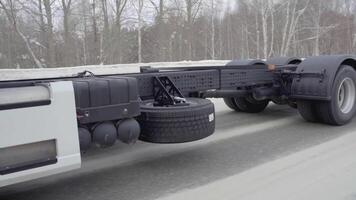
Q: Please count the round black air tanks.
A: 3